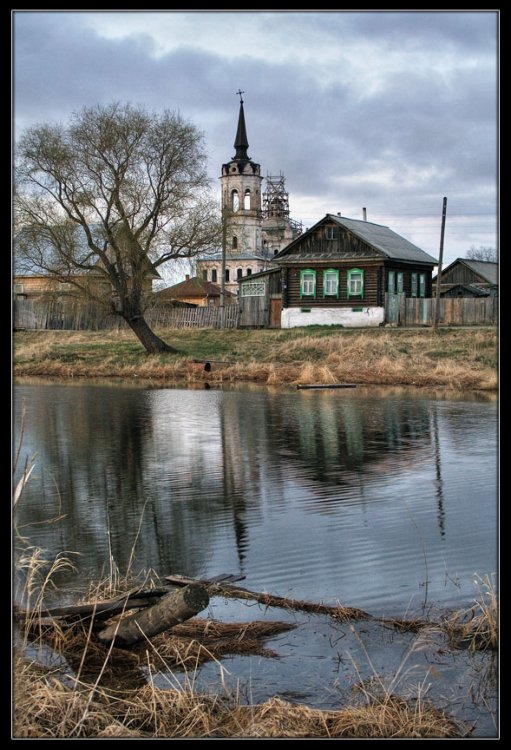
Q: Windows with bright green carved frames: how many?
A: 3